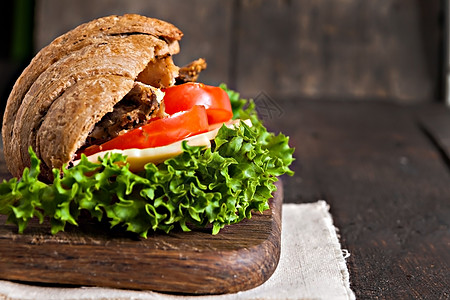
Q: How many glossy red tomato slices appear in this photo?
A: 2